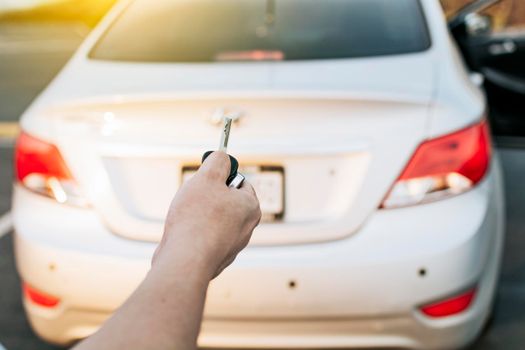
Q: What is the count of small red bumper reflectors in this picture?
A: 2